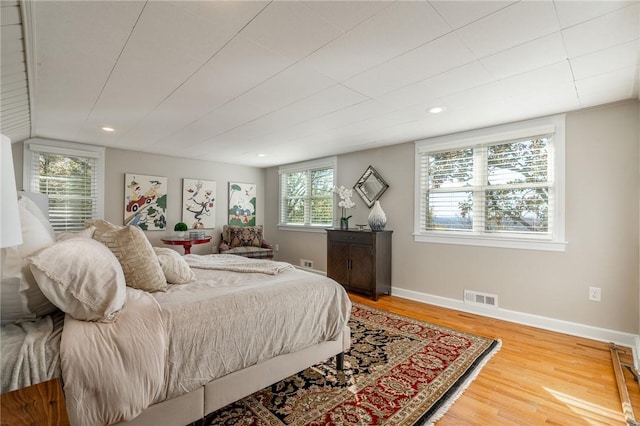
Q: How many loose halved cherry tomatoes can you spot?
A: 0